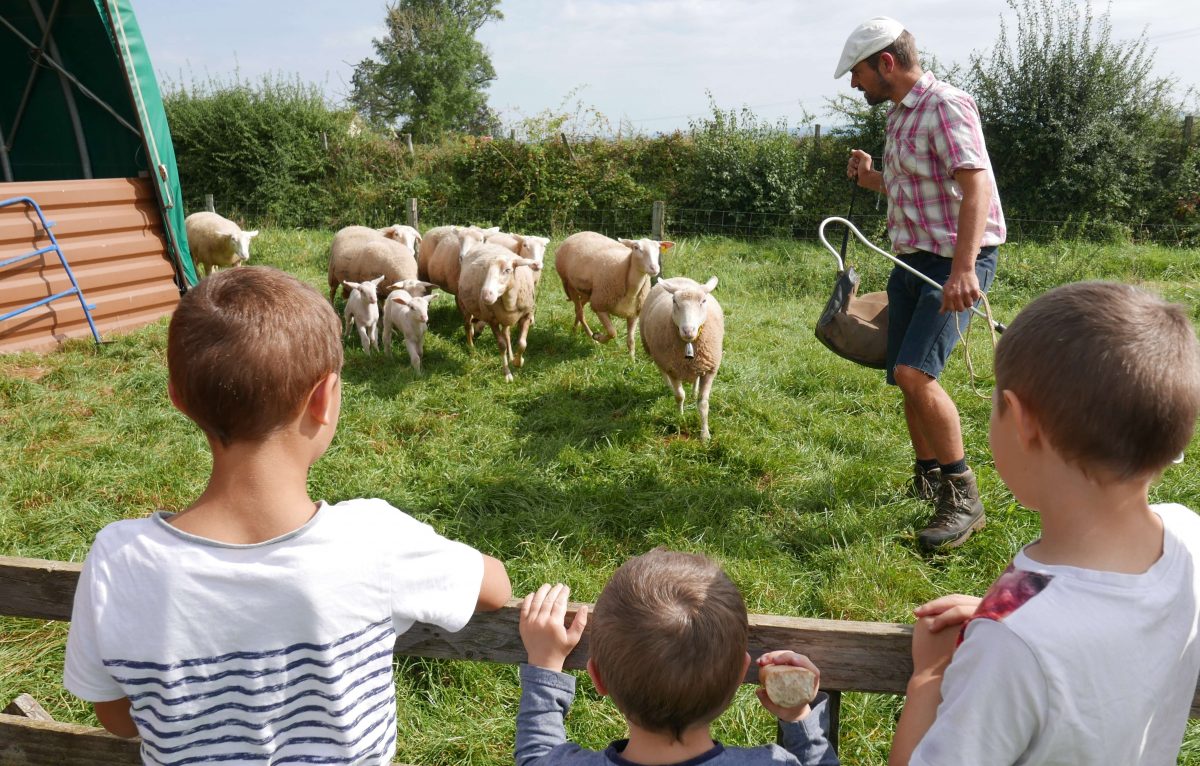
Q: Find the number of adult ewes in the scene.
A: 8